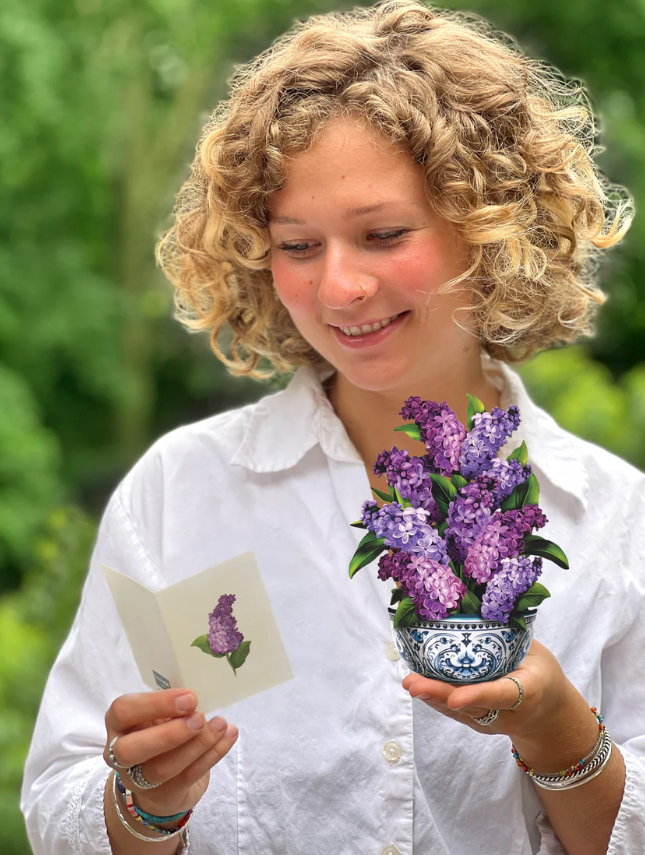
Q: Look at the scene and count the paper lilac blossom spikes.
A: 9